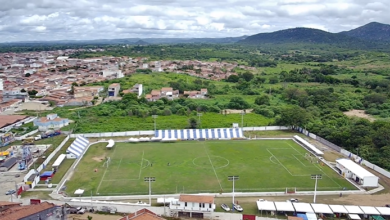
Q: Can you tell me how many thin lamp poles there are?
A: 6